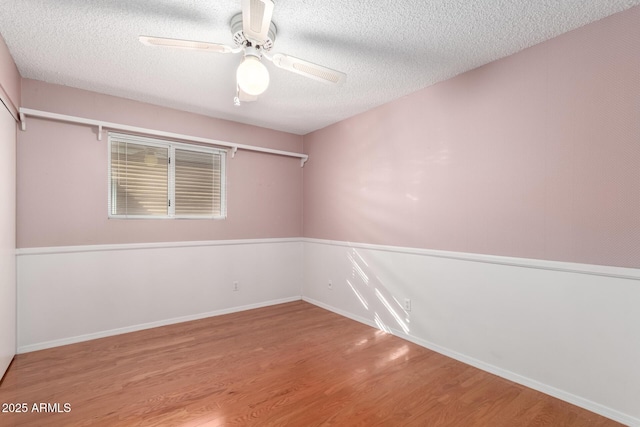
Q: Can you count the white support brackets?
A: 4